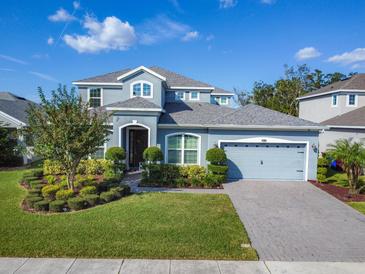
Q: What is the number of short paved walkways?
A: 1